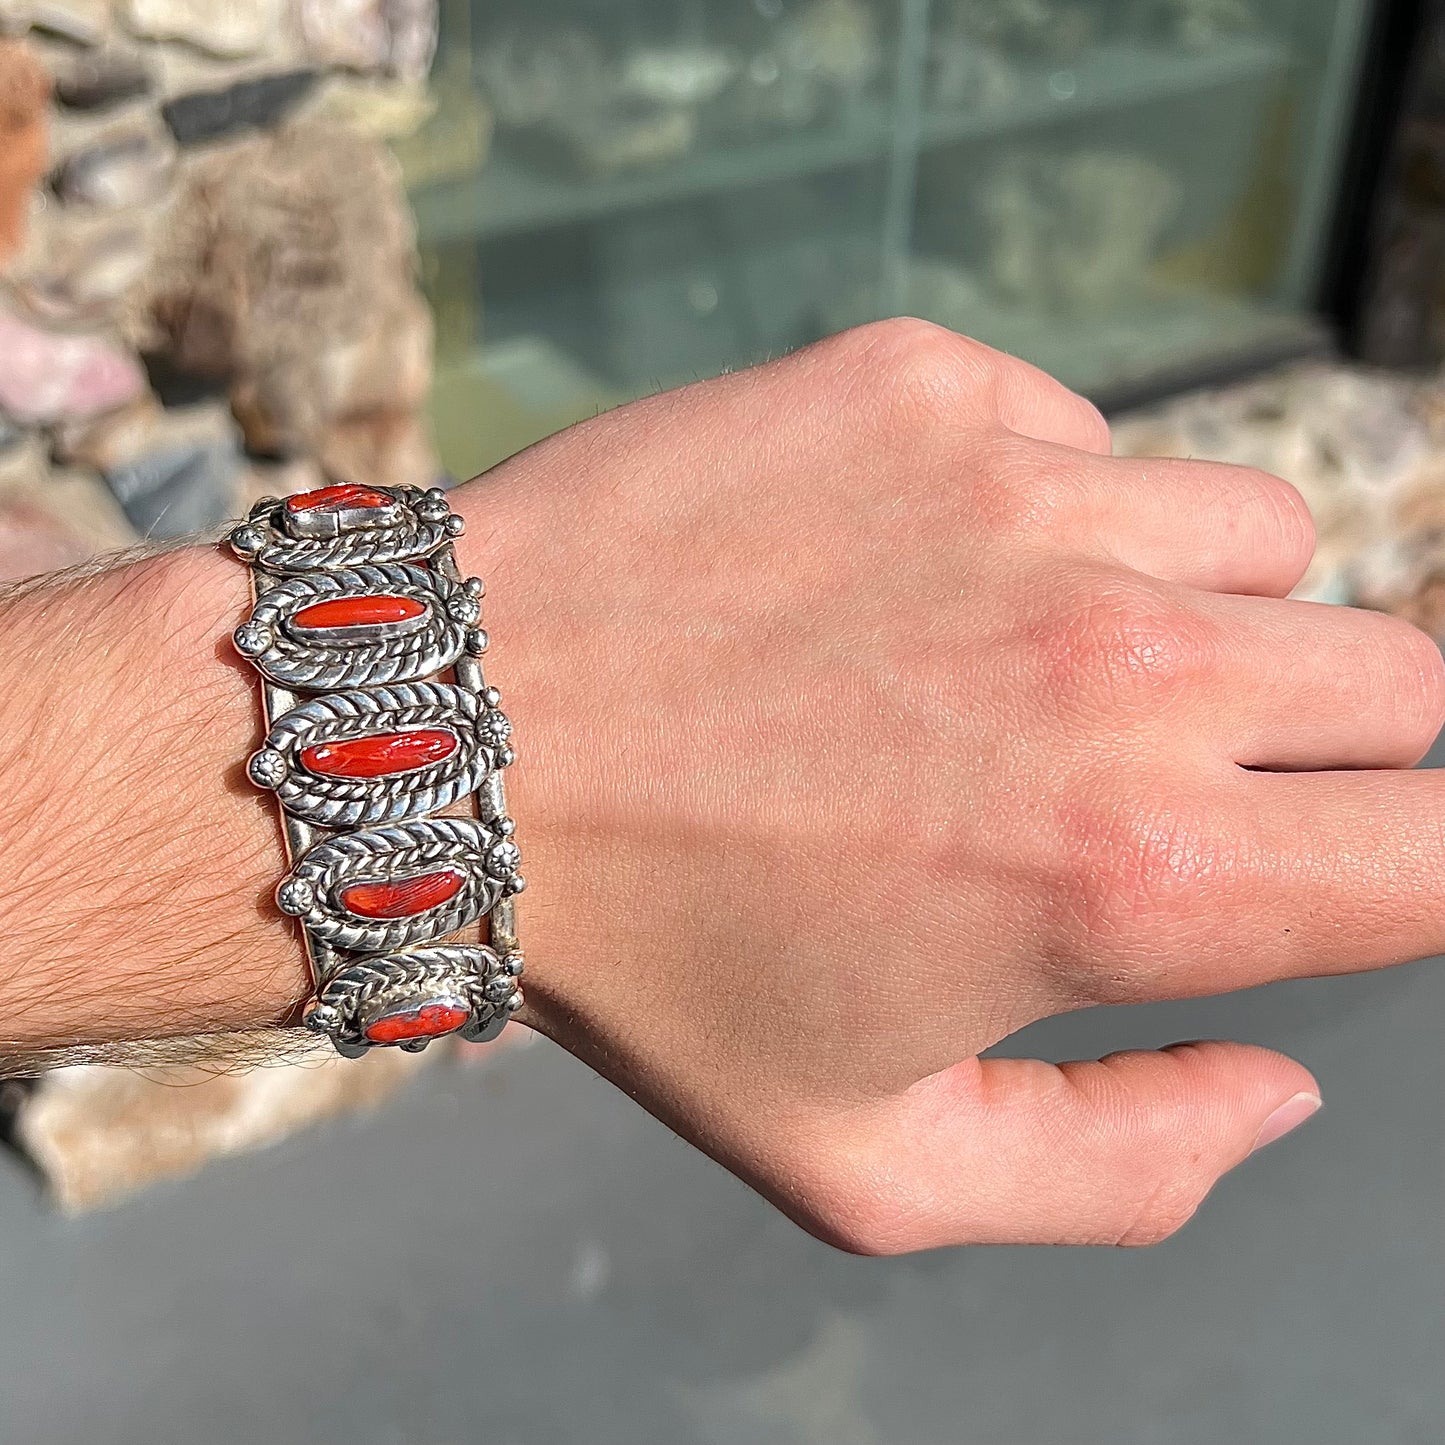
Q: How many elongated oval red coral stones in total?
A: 5